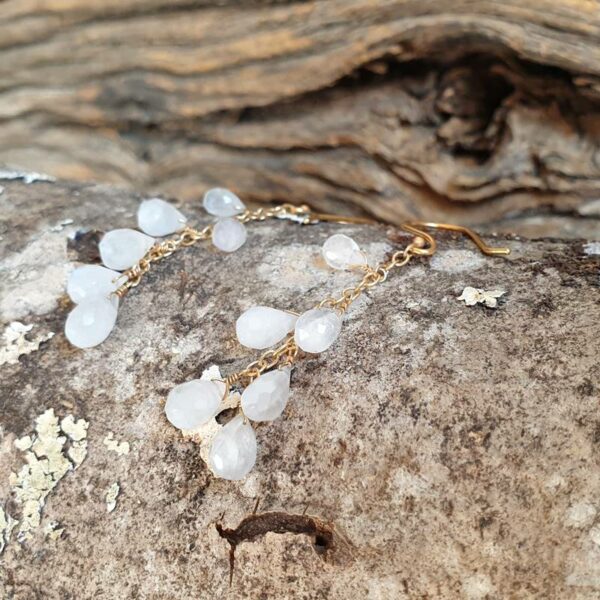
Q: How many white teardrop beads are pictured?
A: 12